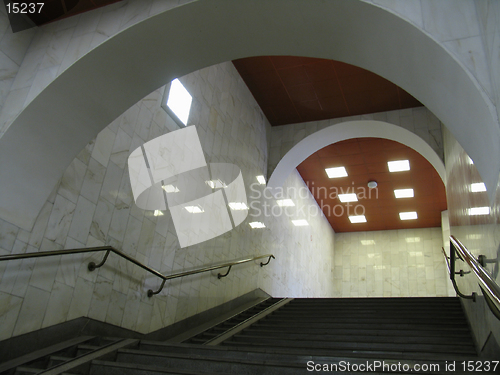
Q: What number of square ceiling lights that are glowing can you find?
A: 6